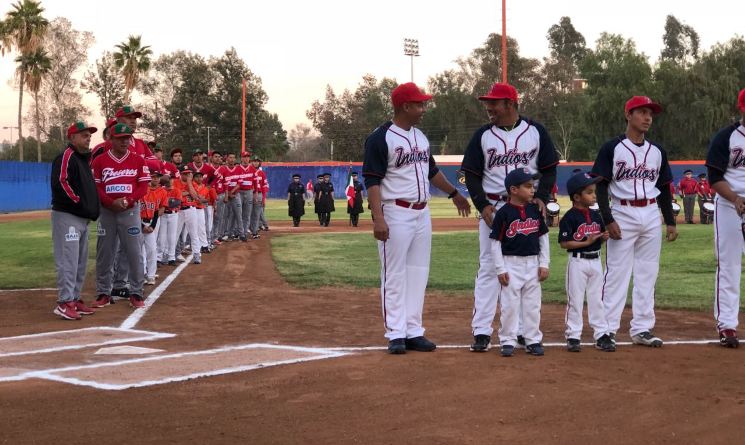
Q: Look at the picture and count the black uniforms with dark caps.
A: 4